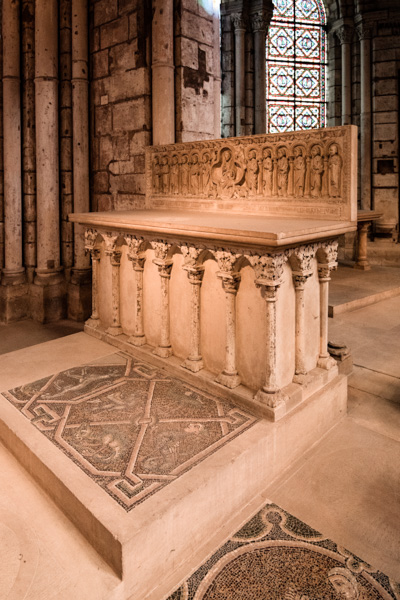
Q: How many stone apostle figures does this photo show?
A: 12